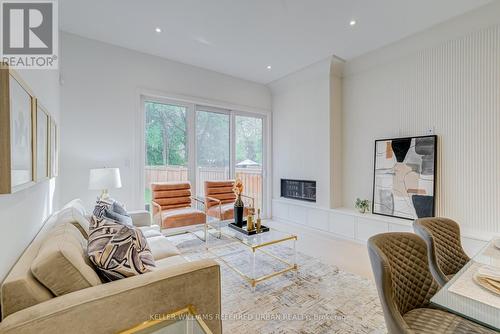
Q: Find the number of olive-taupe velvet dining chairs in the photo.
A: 2